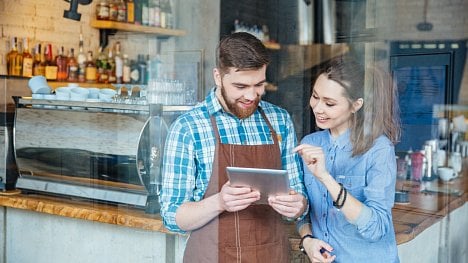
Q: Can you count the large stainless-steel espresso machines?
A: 1